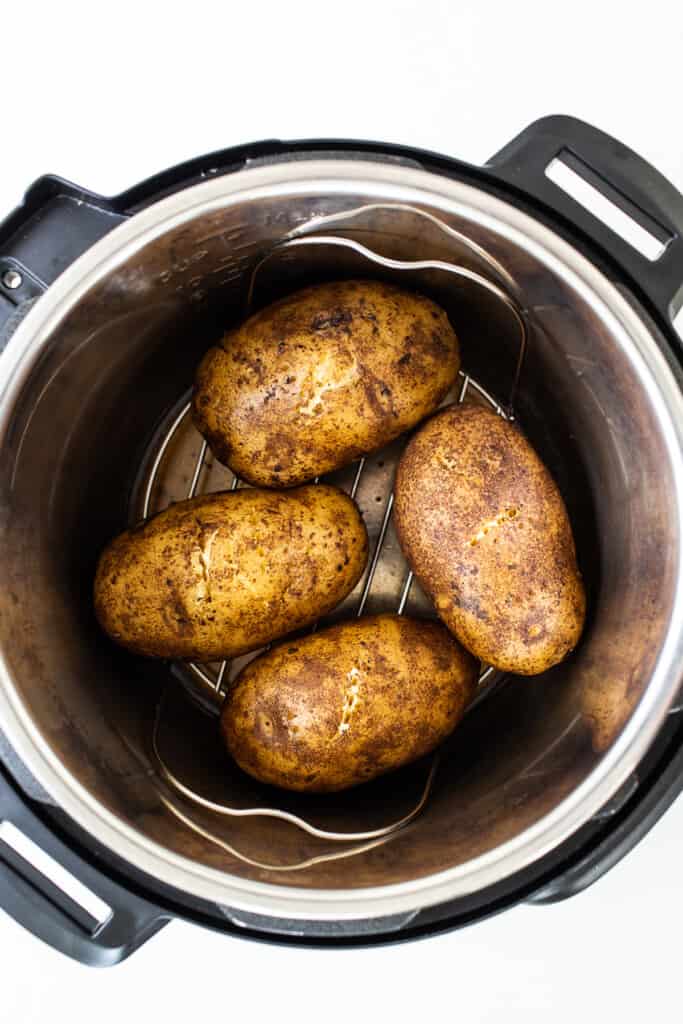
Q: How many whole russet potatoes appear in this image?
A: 4